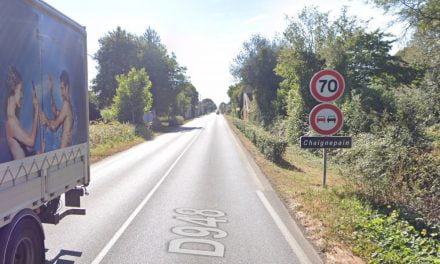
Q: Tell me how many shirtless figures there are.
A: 2